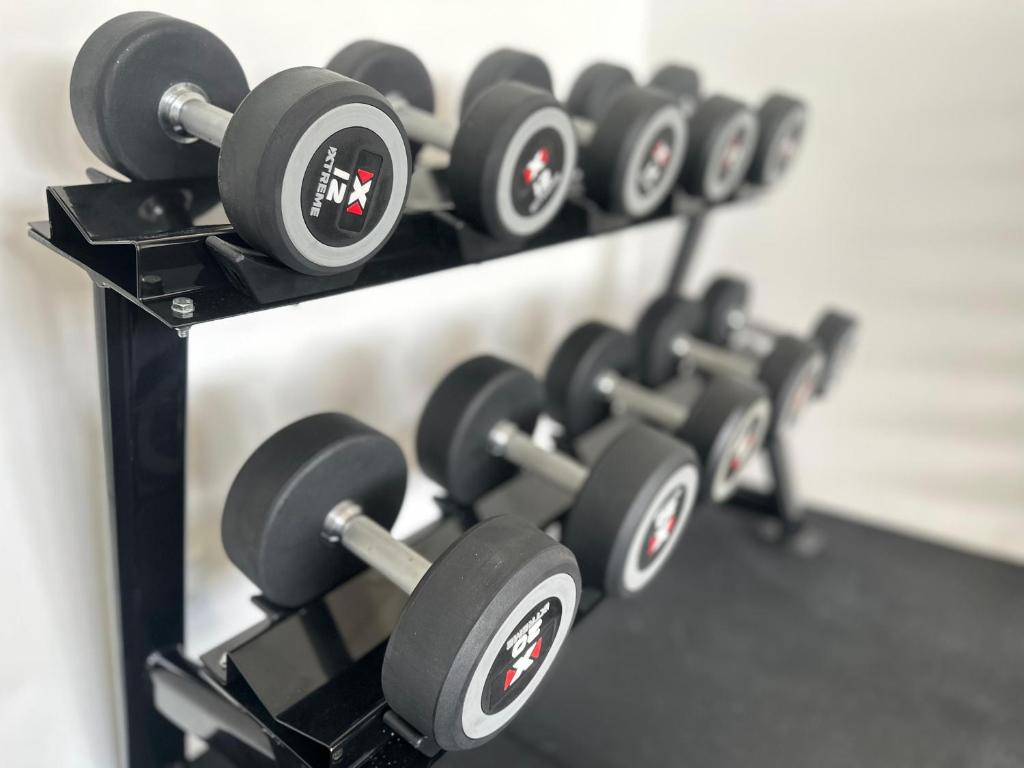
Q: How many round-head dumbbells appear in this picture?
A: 10